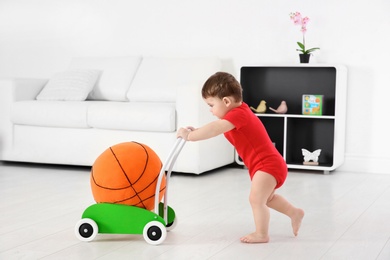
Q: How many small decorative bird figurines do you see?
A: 2